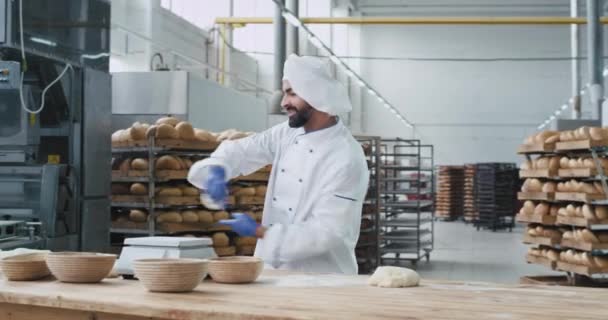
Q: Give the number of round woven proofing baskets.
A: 4